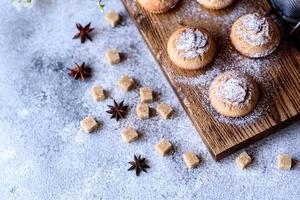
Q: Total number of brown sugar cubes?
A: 13